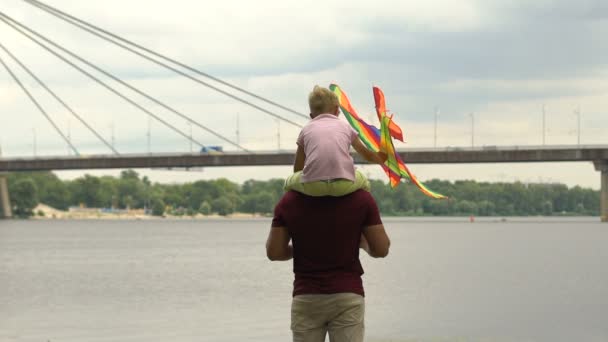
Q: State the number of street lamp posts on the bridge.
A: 11